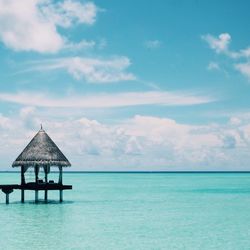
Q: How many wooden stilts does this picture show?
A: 5